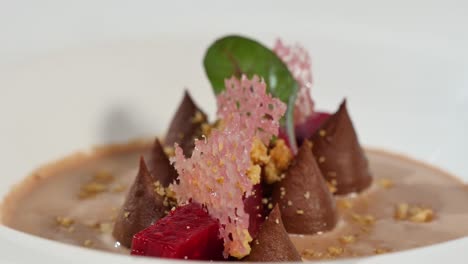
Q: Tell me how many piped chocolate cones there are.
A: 6